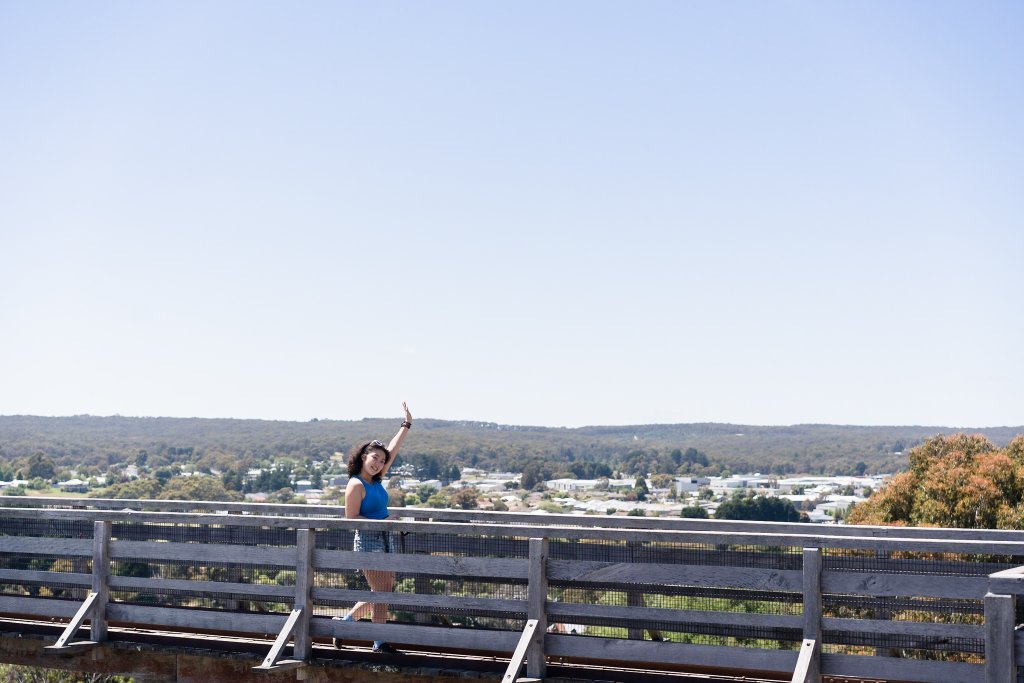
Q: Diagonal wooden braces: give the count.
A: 4